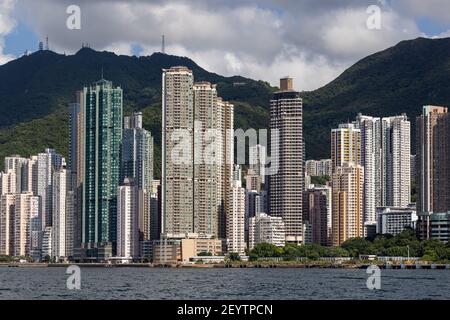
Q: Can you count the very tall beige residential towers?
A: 3